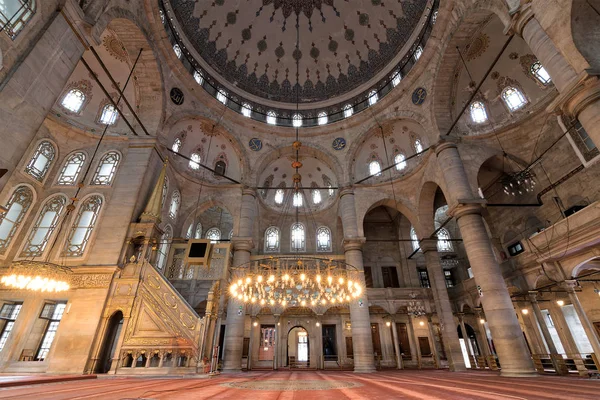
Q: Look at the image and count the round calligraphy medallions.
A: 4